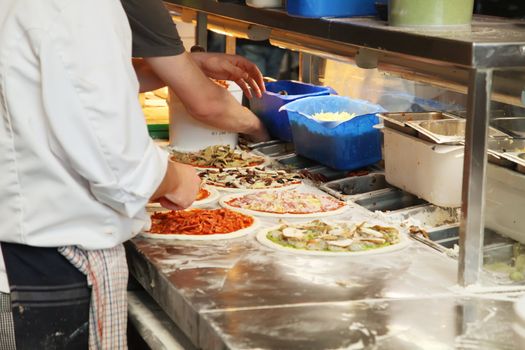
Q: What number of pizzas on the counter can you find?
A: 6